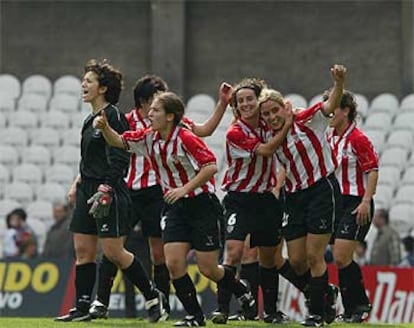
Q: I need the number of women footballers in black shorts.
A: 6